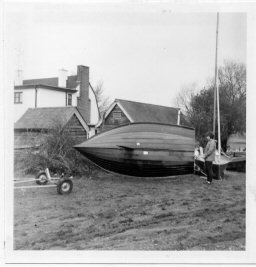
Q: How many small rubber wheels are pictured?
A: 2